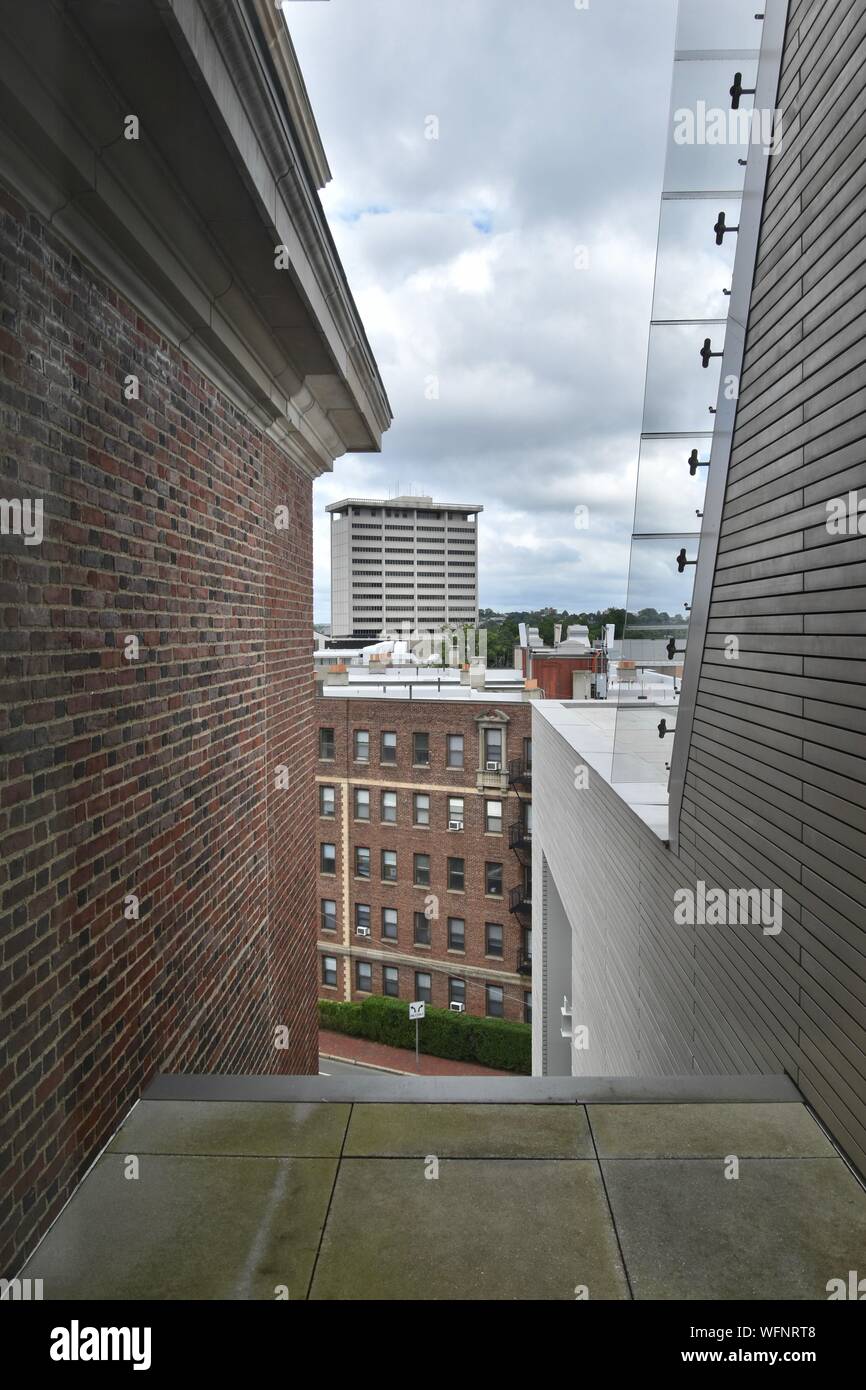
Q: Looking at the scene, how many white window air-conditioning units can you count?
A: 4